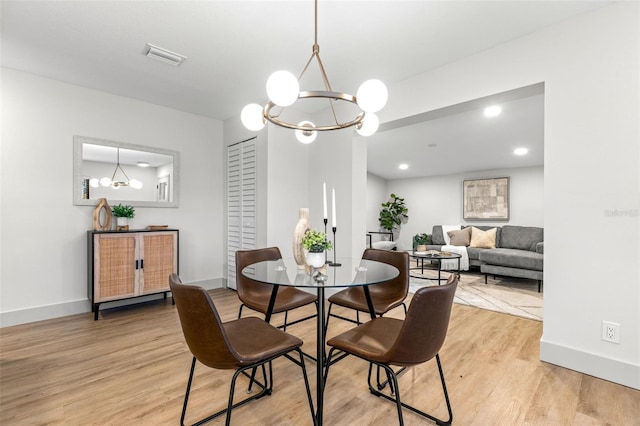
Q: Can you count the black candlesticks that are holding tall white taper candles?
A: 2